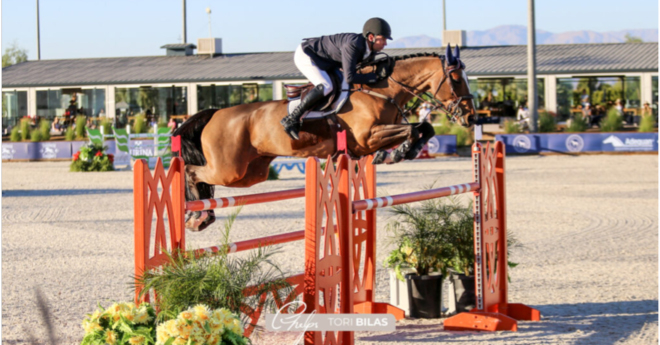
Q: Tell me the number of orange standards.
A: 4